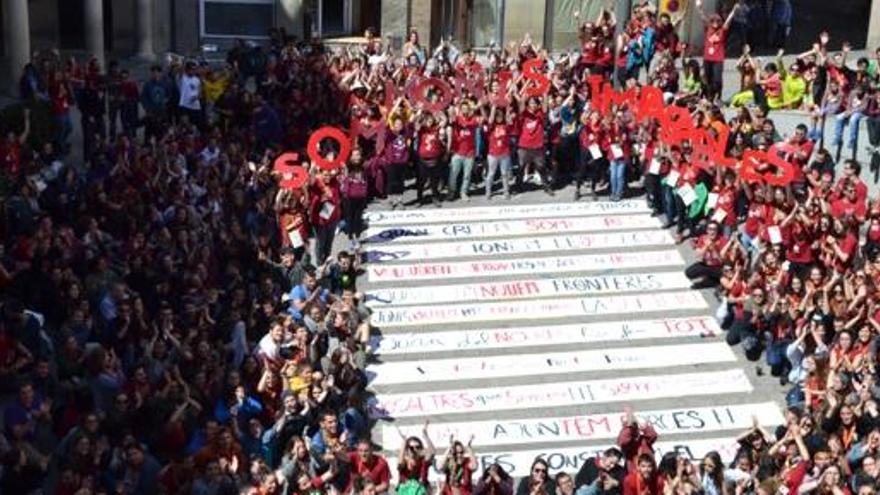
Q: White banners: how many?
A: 11